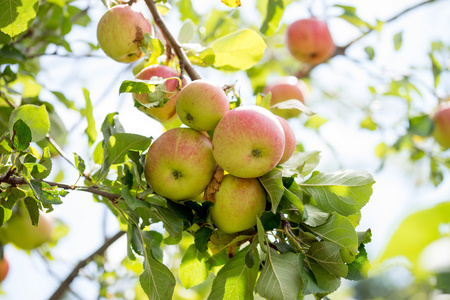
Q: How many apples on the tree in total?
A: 12